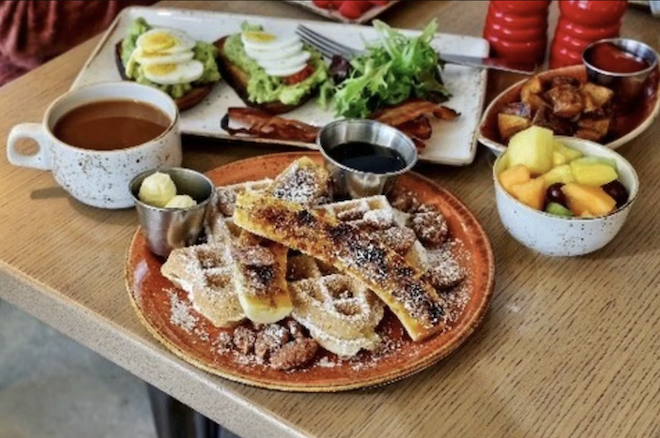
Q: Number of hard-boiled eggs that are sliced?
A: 2